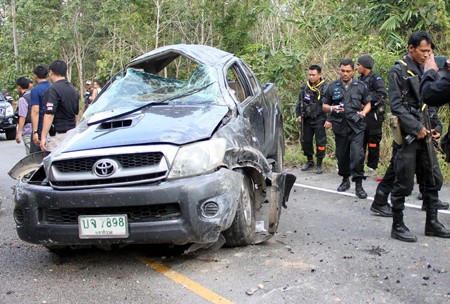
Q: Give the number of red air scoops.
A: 0